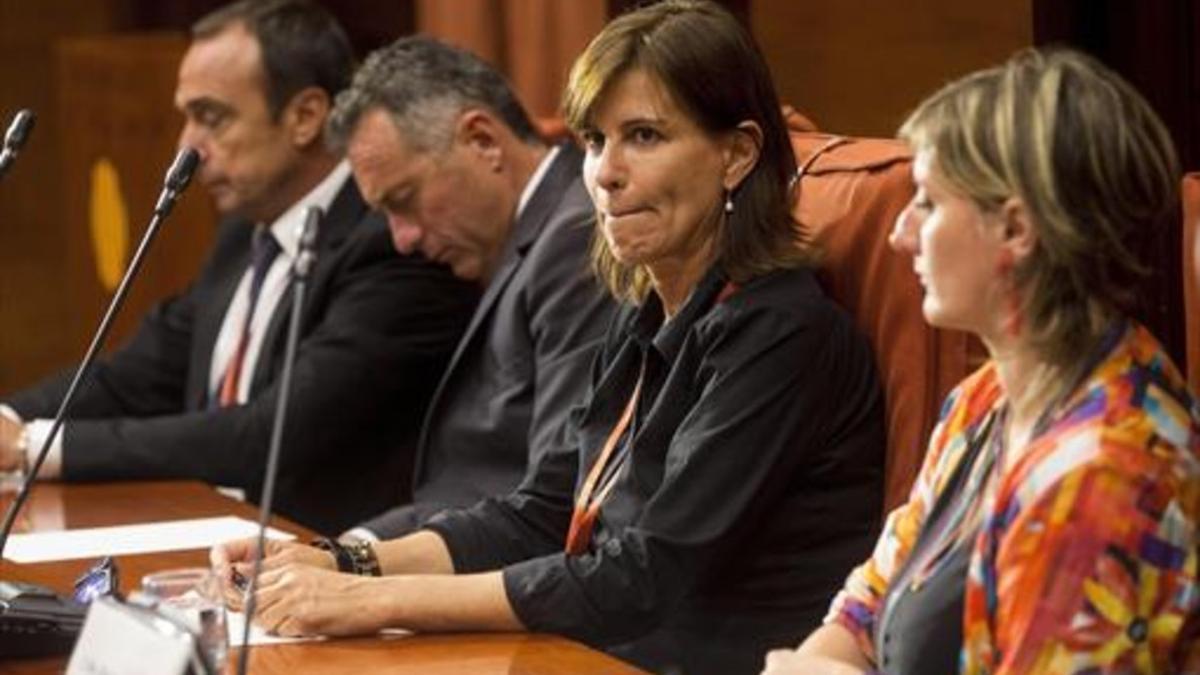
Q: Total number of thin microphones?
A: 3